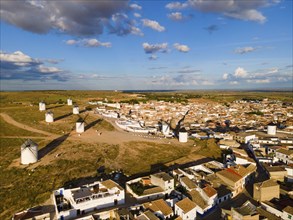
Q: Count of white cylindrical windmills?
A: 9